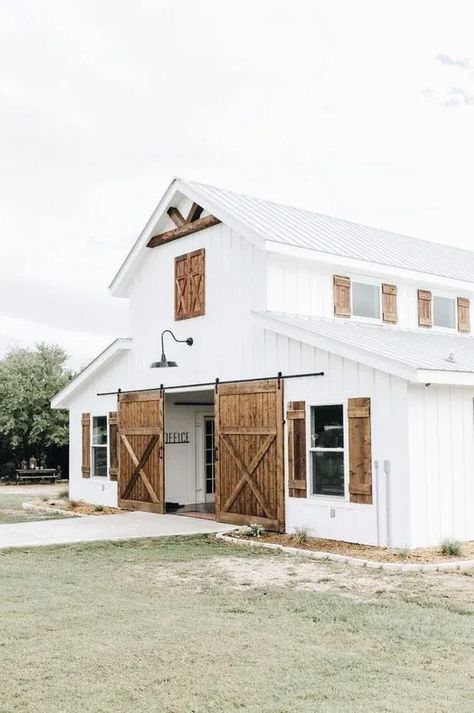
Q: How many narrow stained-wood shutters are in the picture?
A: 8